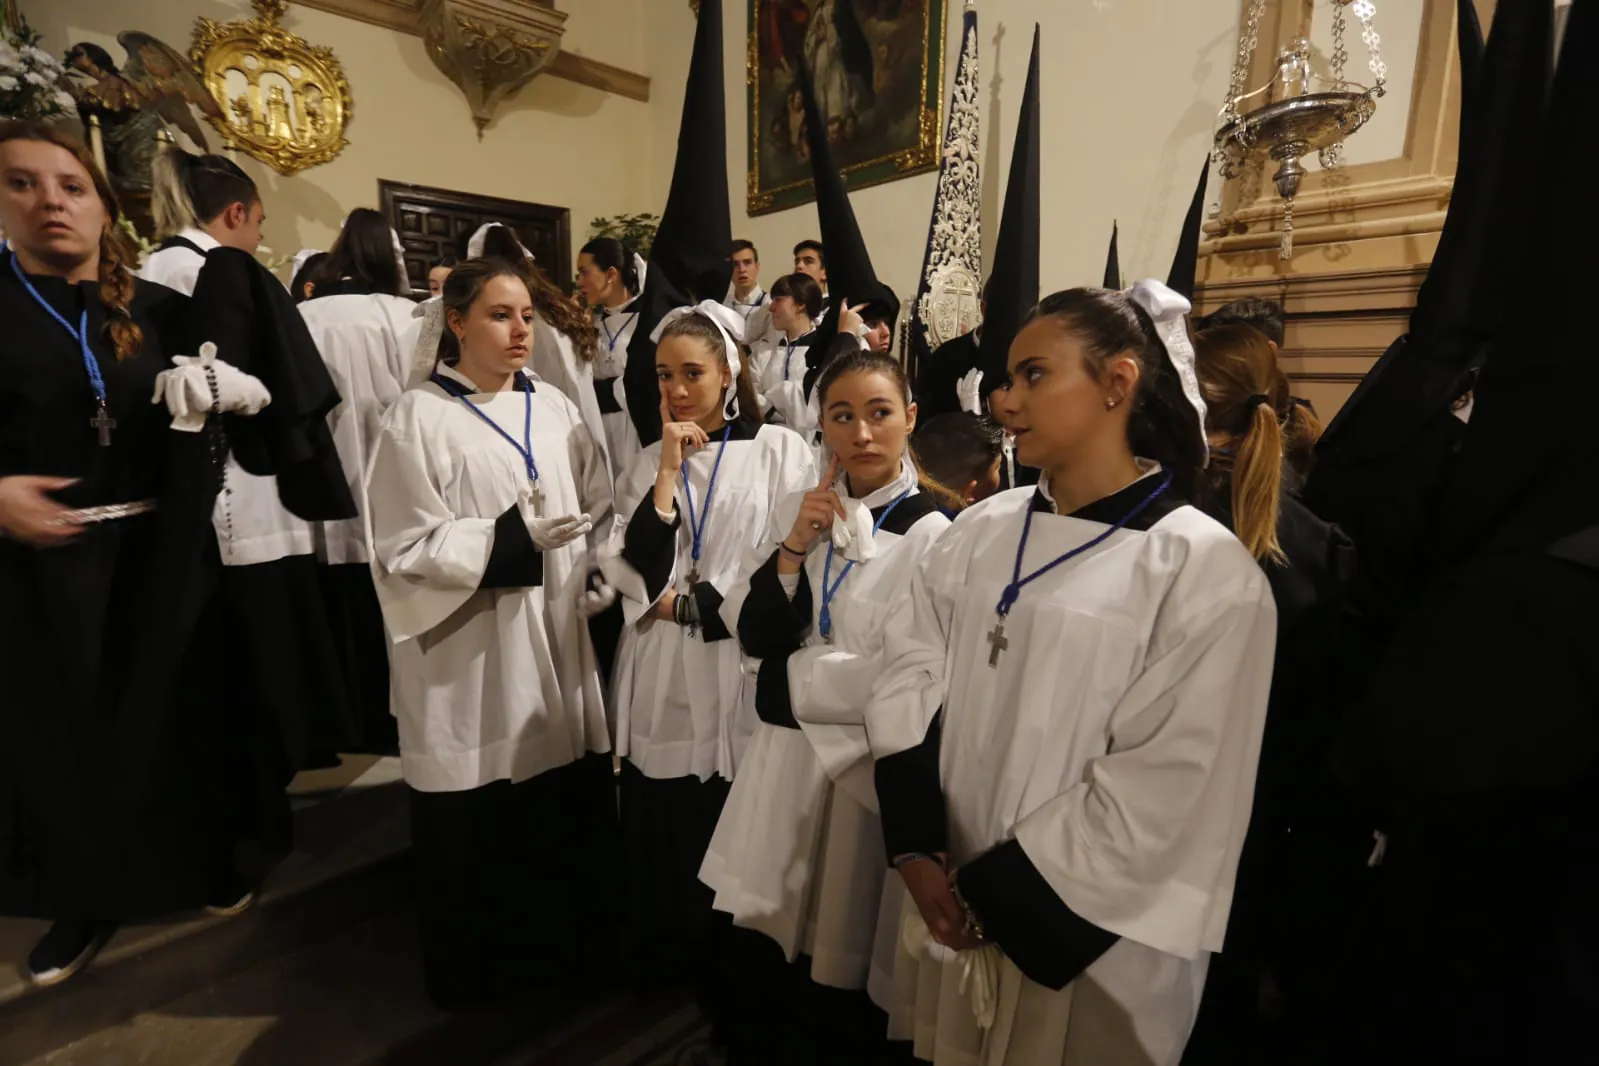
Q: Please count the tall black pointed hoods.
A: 8